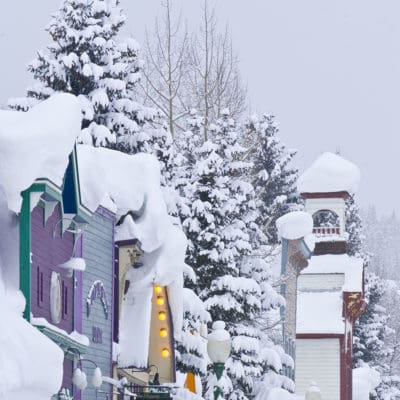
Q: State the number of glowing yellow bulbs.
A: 5